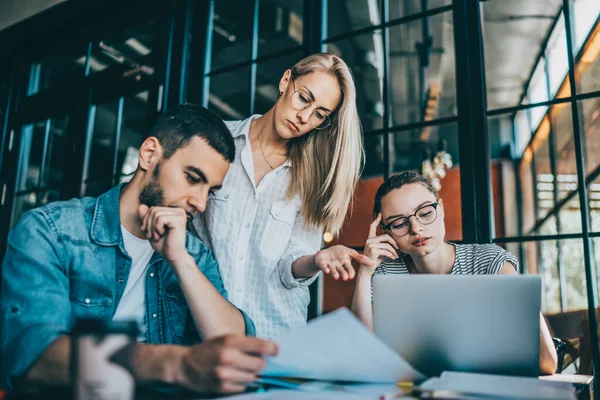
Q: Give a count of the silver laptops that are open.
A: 1